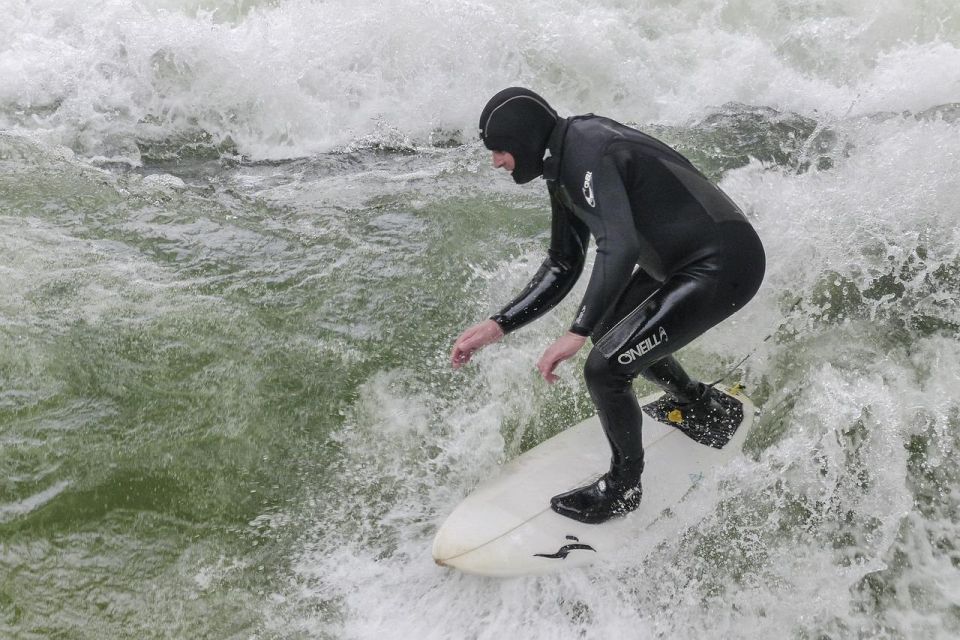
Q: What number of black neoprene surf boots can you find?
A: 2